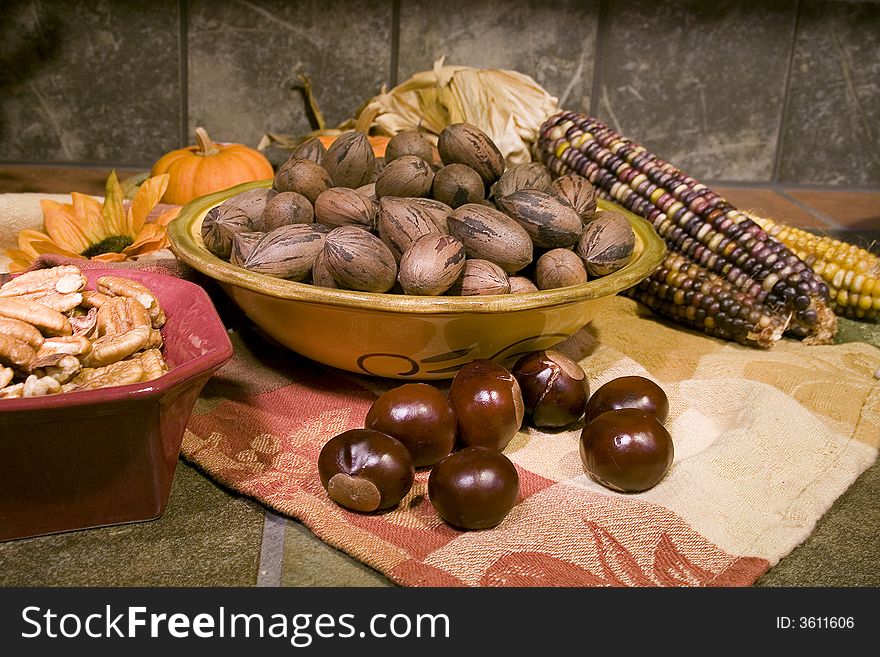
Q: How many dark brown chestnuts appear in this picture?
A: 7